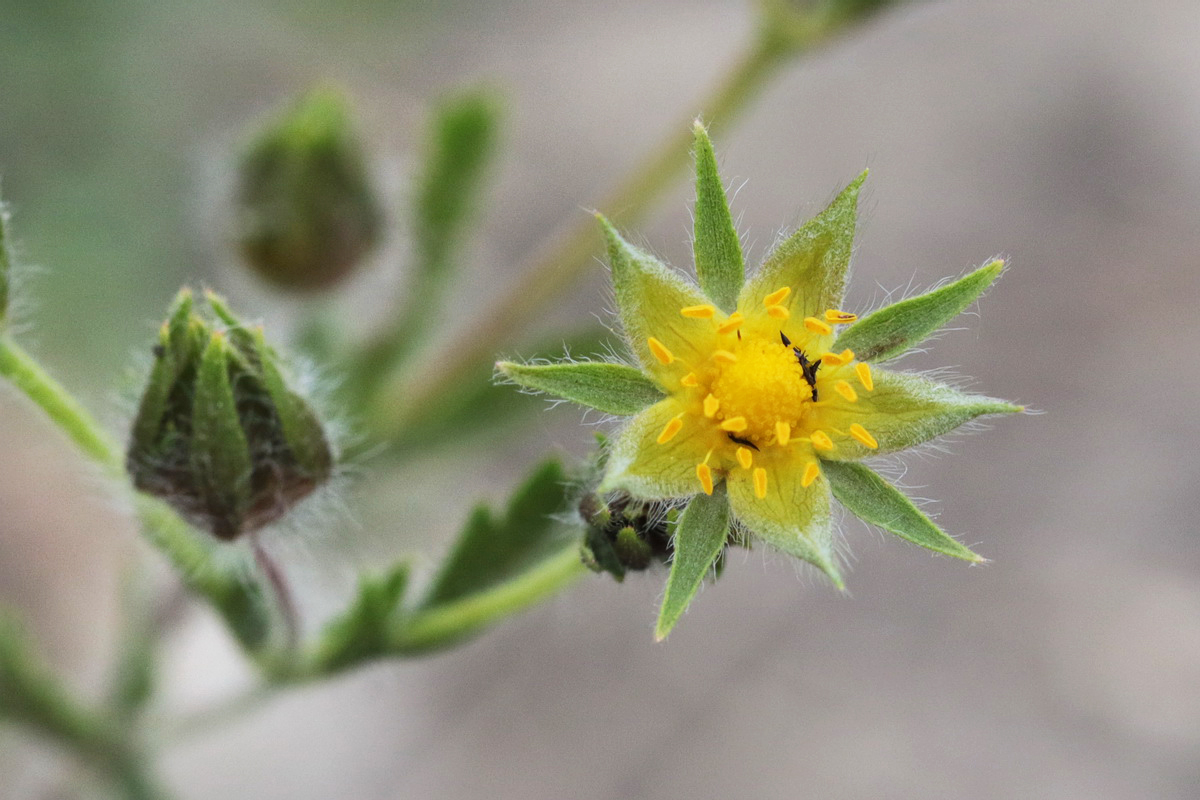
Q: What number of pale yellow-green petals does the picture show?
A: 5